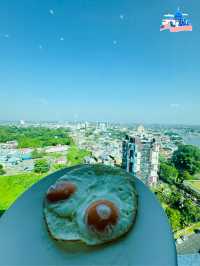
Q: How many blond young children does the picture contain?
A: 0